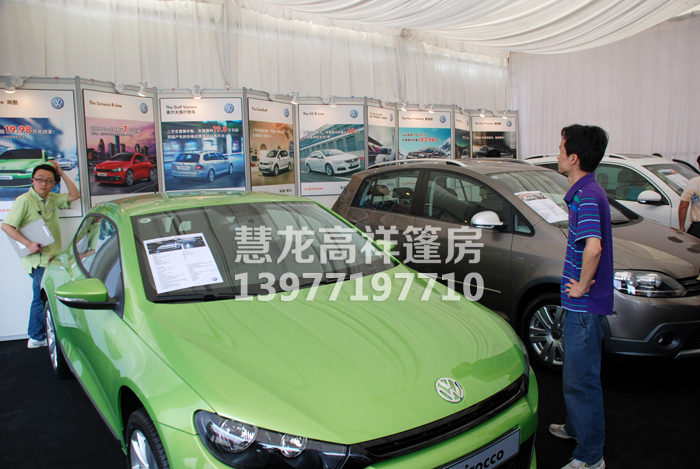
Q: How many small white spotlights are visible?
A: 9